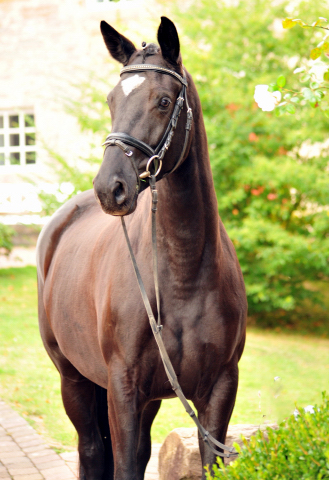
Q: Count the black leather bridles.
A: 1